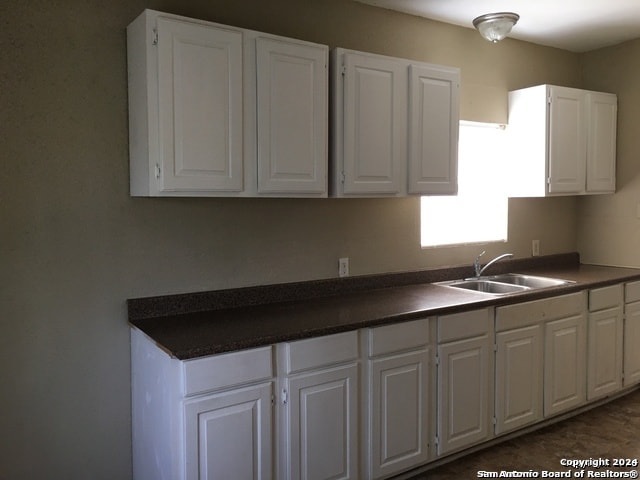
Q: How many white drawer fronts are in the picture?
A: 7